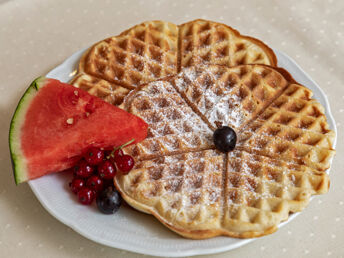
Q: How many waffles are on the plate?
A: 2